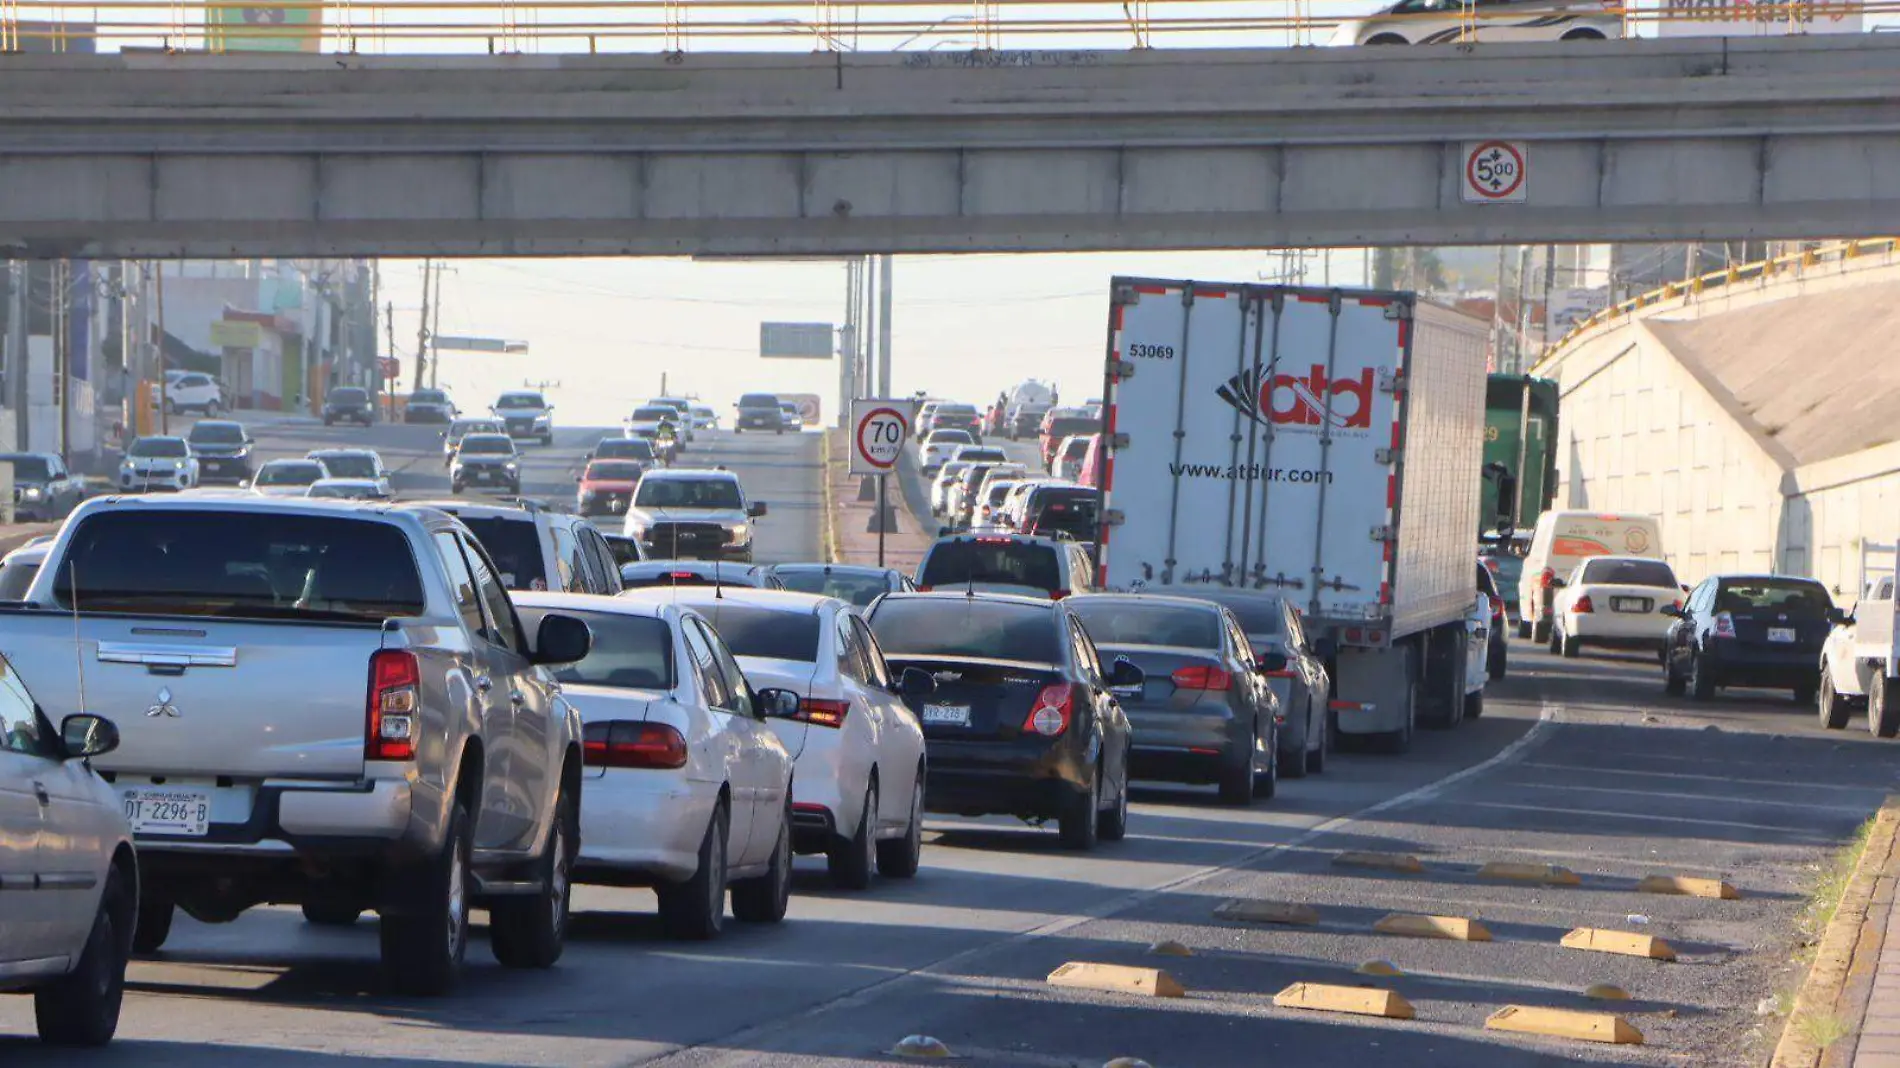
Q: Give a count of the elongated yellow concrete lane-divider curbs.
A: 9